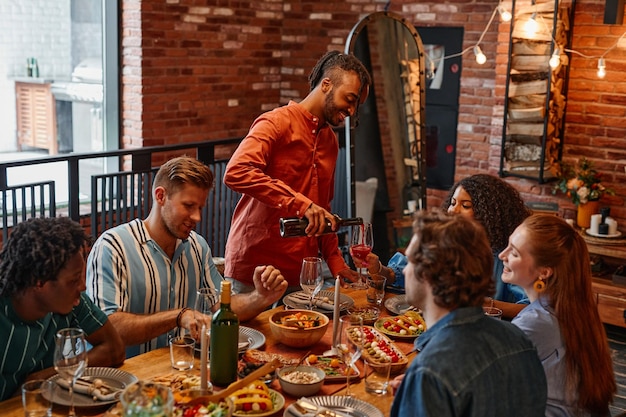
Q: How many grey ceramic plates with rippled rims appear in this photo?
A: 5